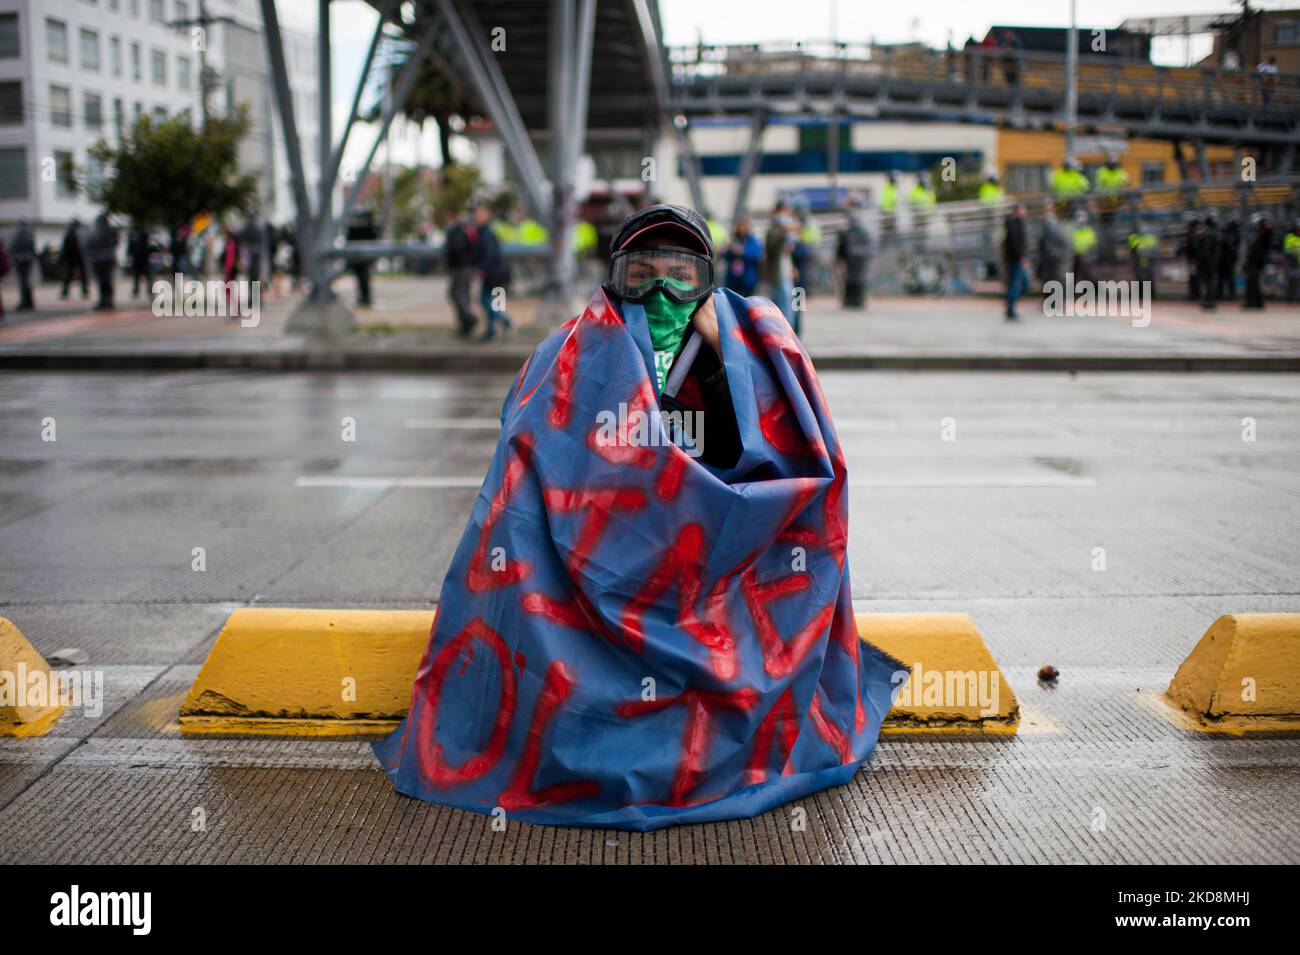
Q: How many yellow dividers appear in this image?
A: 3